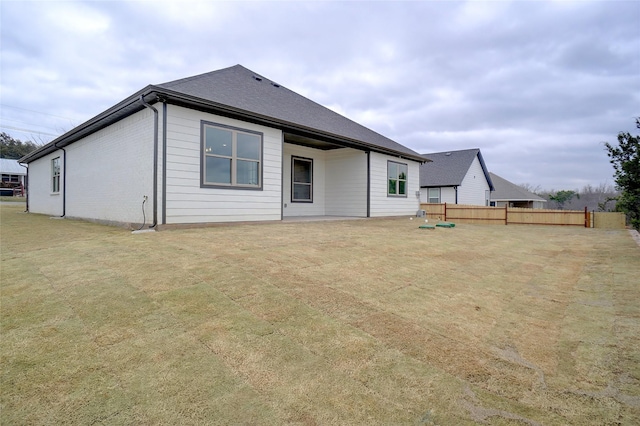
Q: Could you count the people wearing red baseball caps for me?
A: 0